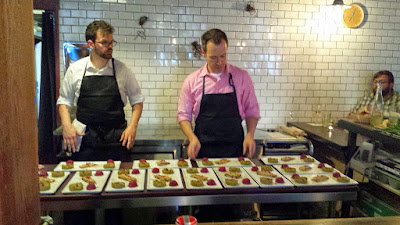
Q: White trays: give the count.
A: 13